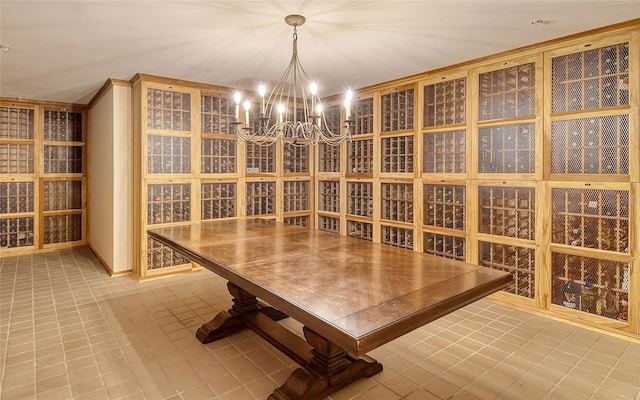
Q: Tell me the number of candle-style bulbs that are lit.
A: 8